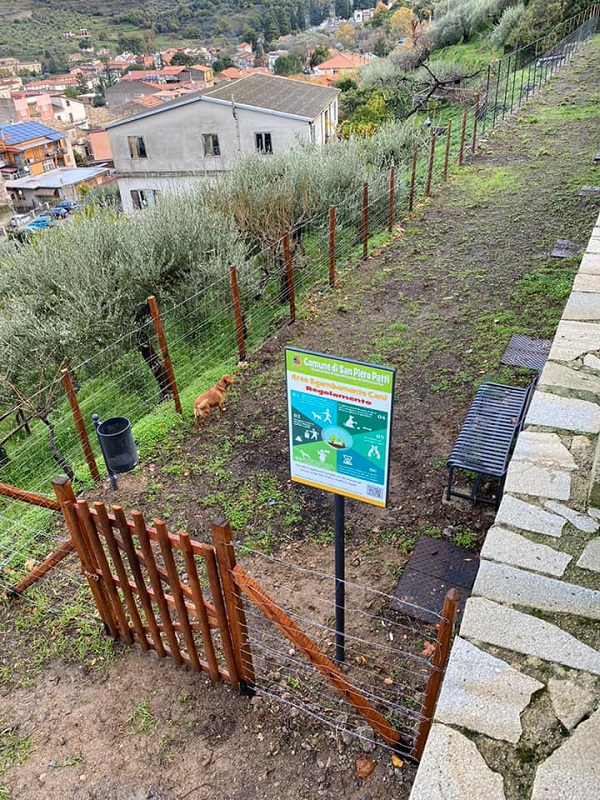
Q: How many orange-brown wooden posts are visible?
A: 15